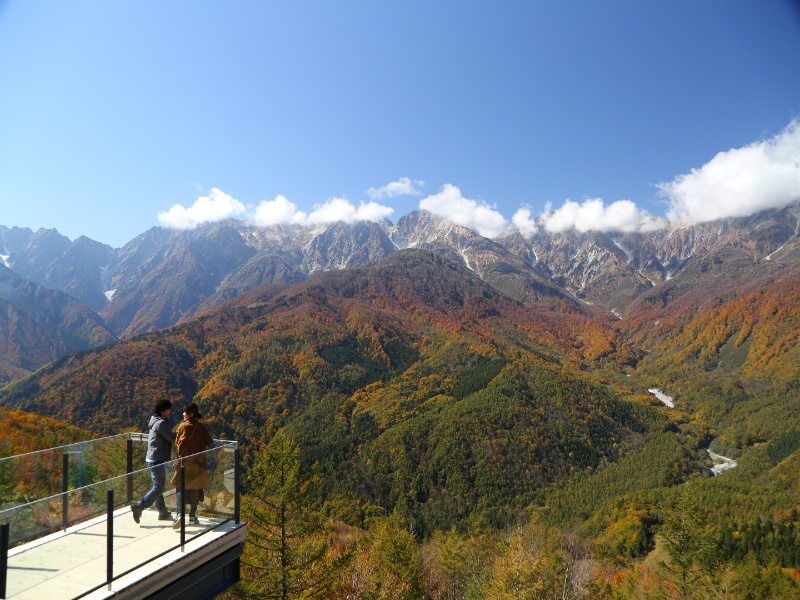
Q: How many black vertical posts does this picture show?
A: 6